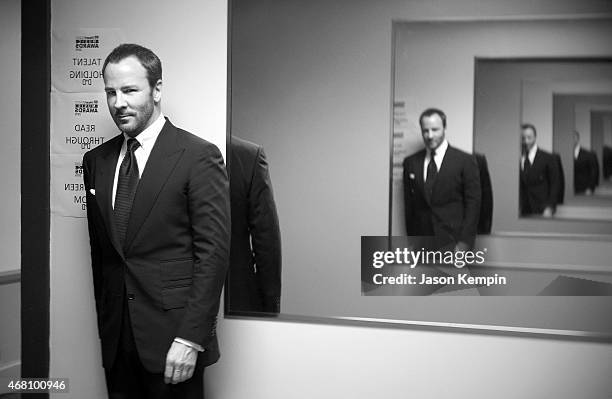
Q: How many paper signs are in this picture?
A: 3